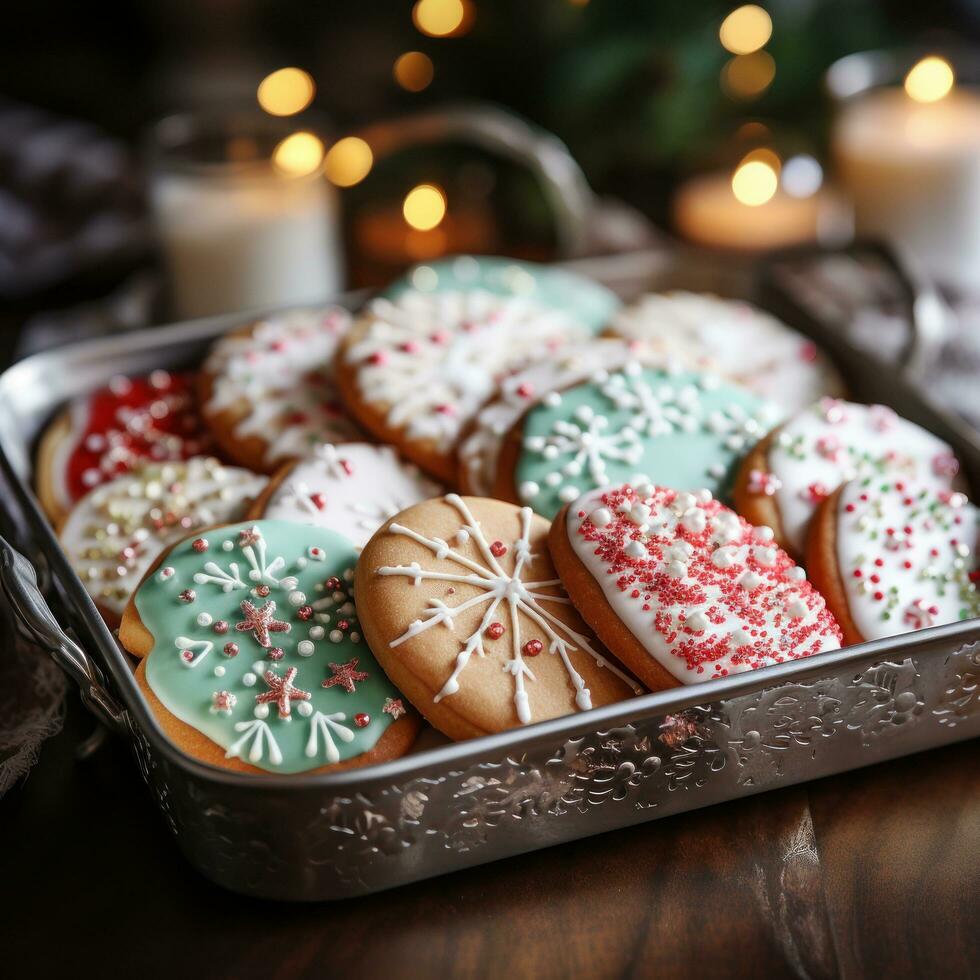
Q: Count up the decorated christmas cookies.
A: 14